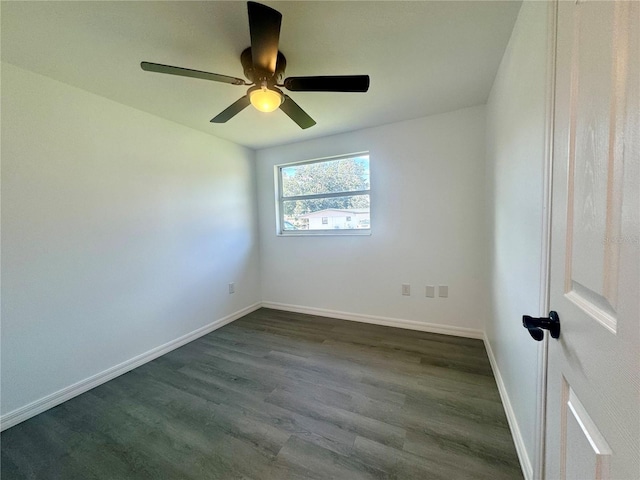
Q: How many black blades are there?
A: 5